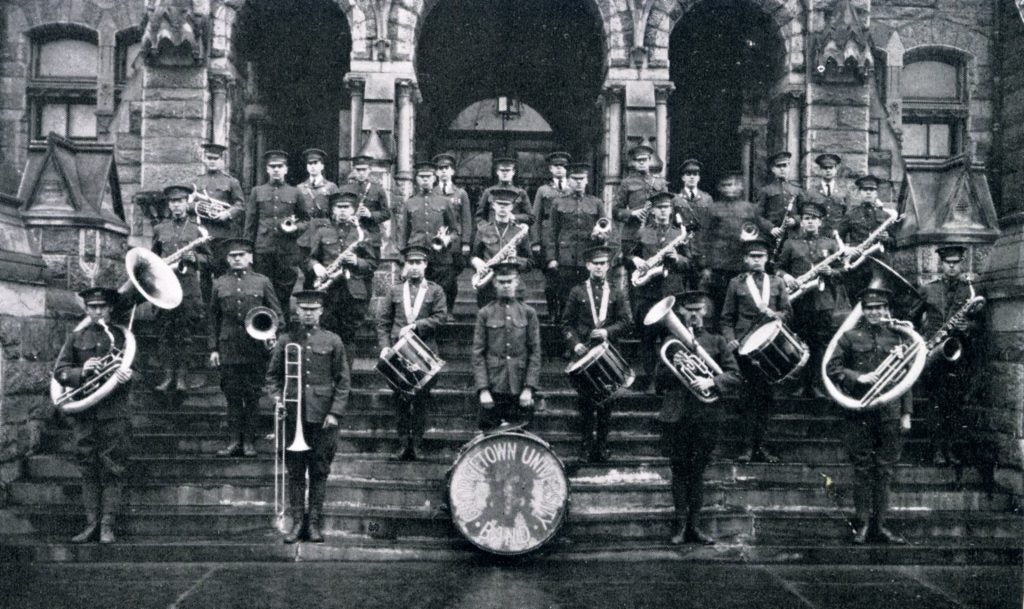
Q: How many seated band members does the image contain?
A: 0